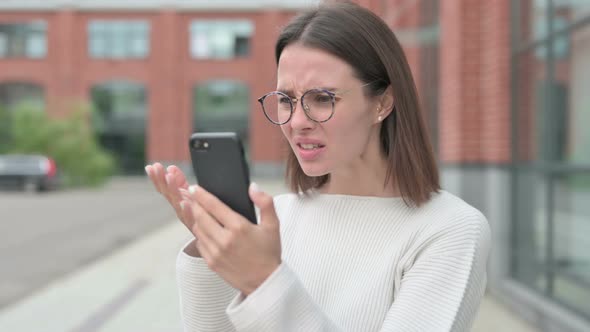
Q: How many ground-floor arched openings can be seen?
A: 3